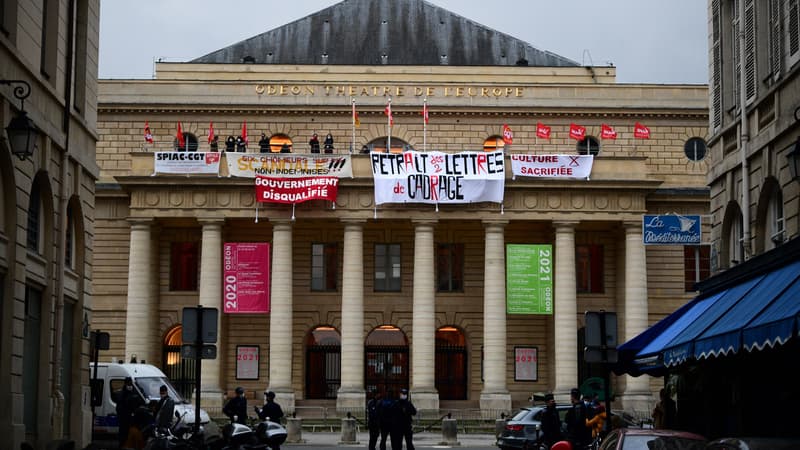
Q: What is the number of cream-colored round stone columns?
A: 8